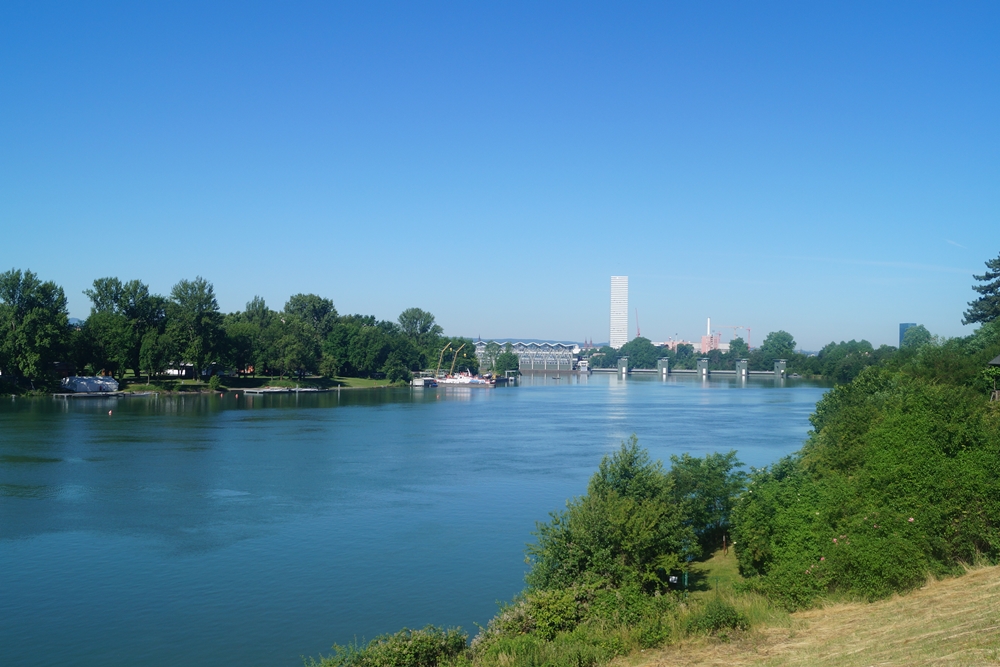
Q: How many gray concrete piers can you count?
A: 5